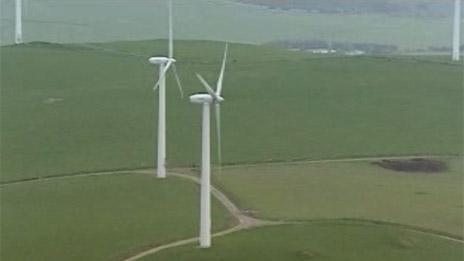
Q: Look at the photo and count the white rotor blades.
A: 6